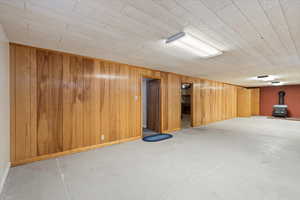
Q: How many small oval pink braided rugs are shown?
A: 0